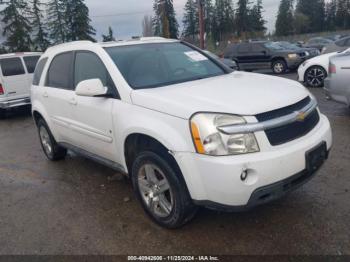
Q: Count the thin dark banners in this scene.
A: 1